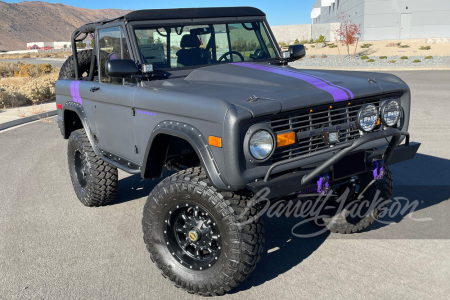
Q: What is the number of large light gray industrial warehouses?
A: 1